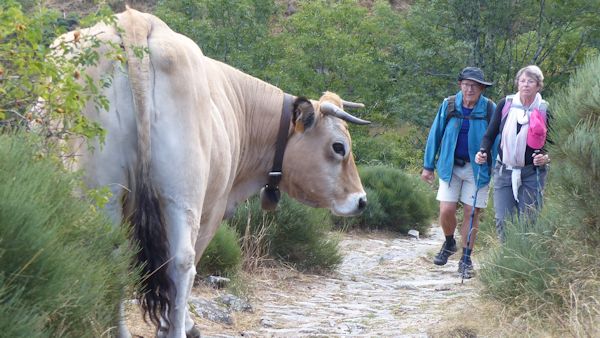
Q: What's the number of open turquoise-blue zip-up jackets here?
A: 1